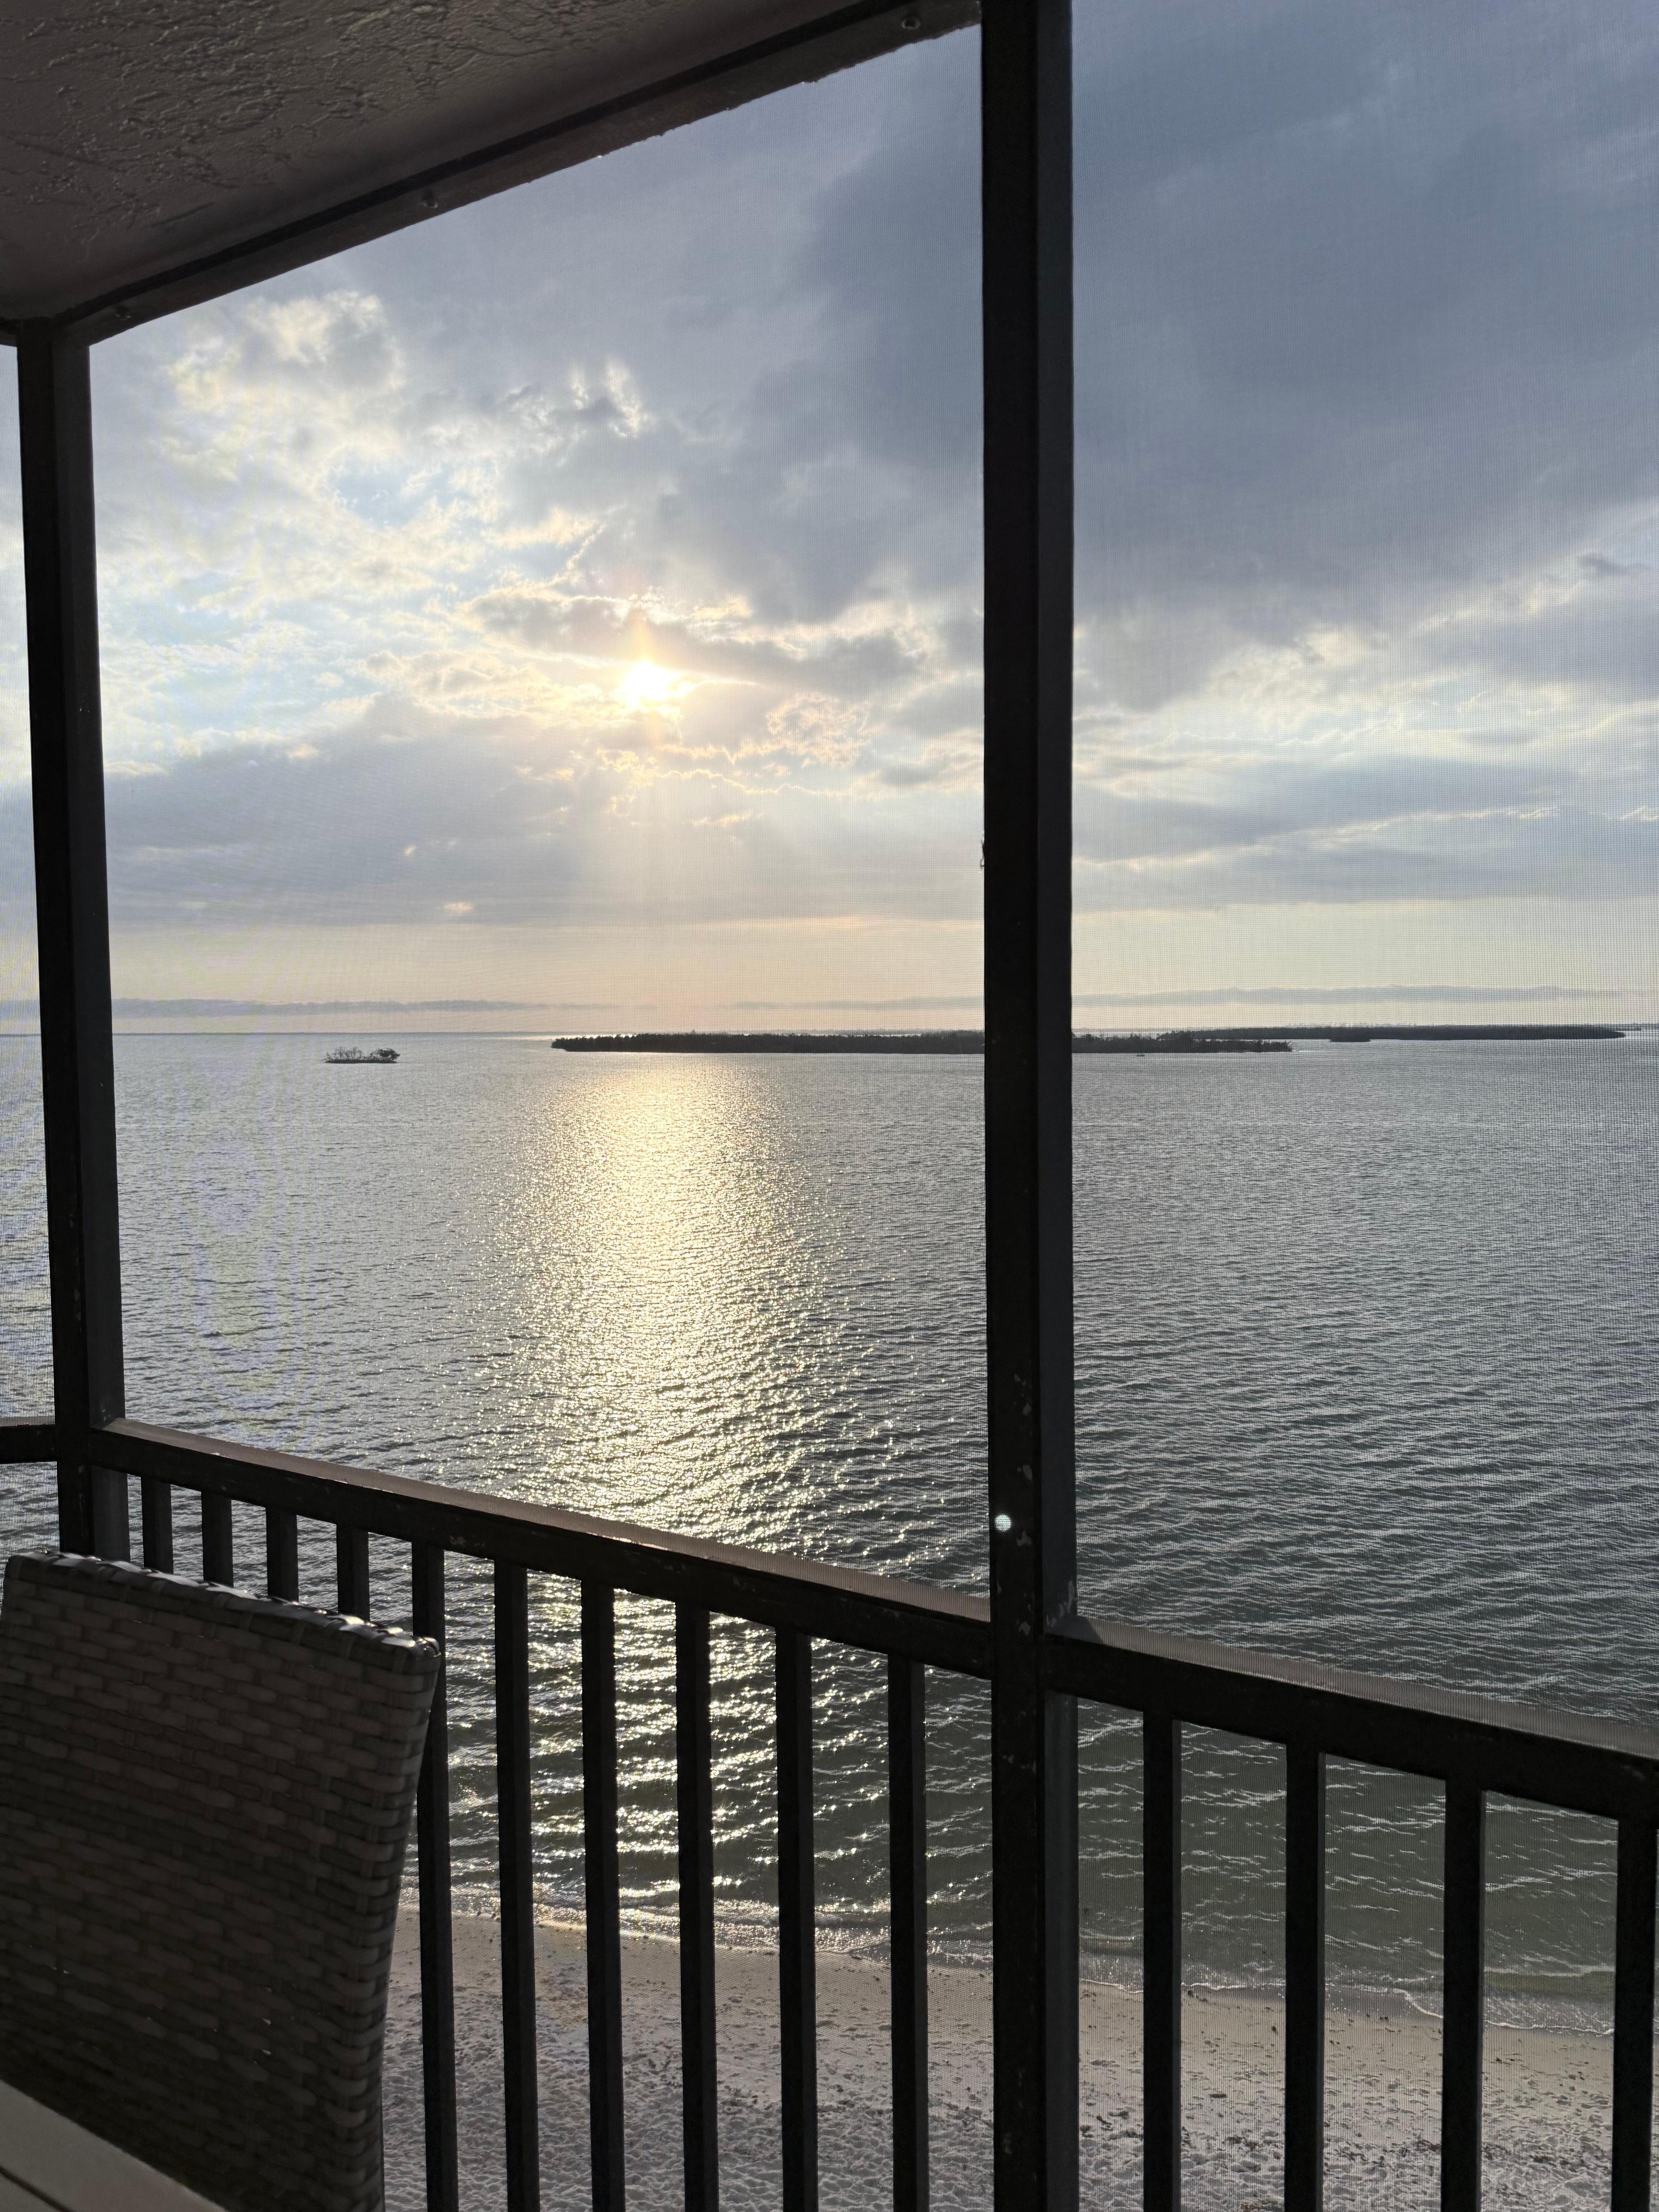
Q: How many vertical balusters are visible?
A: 14